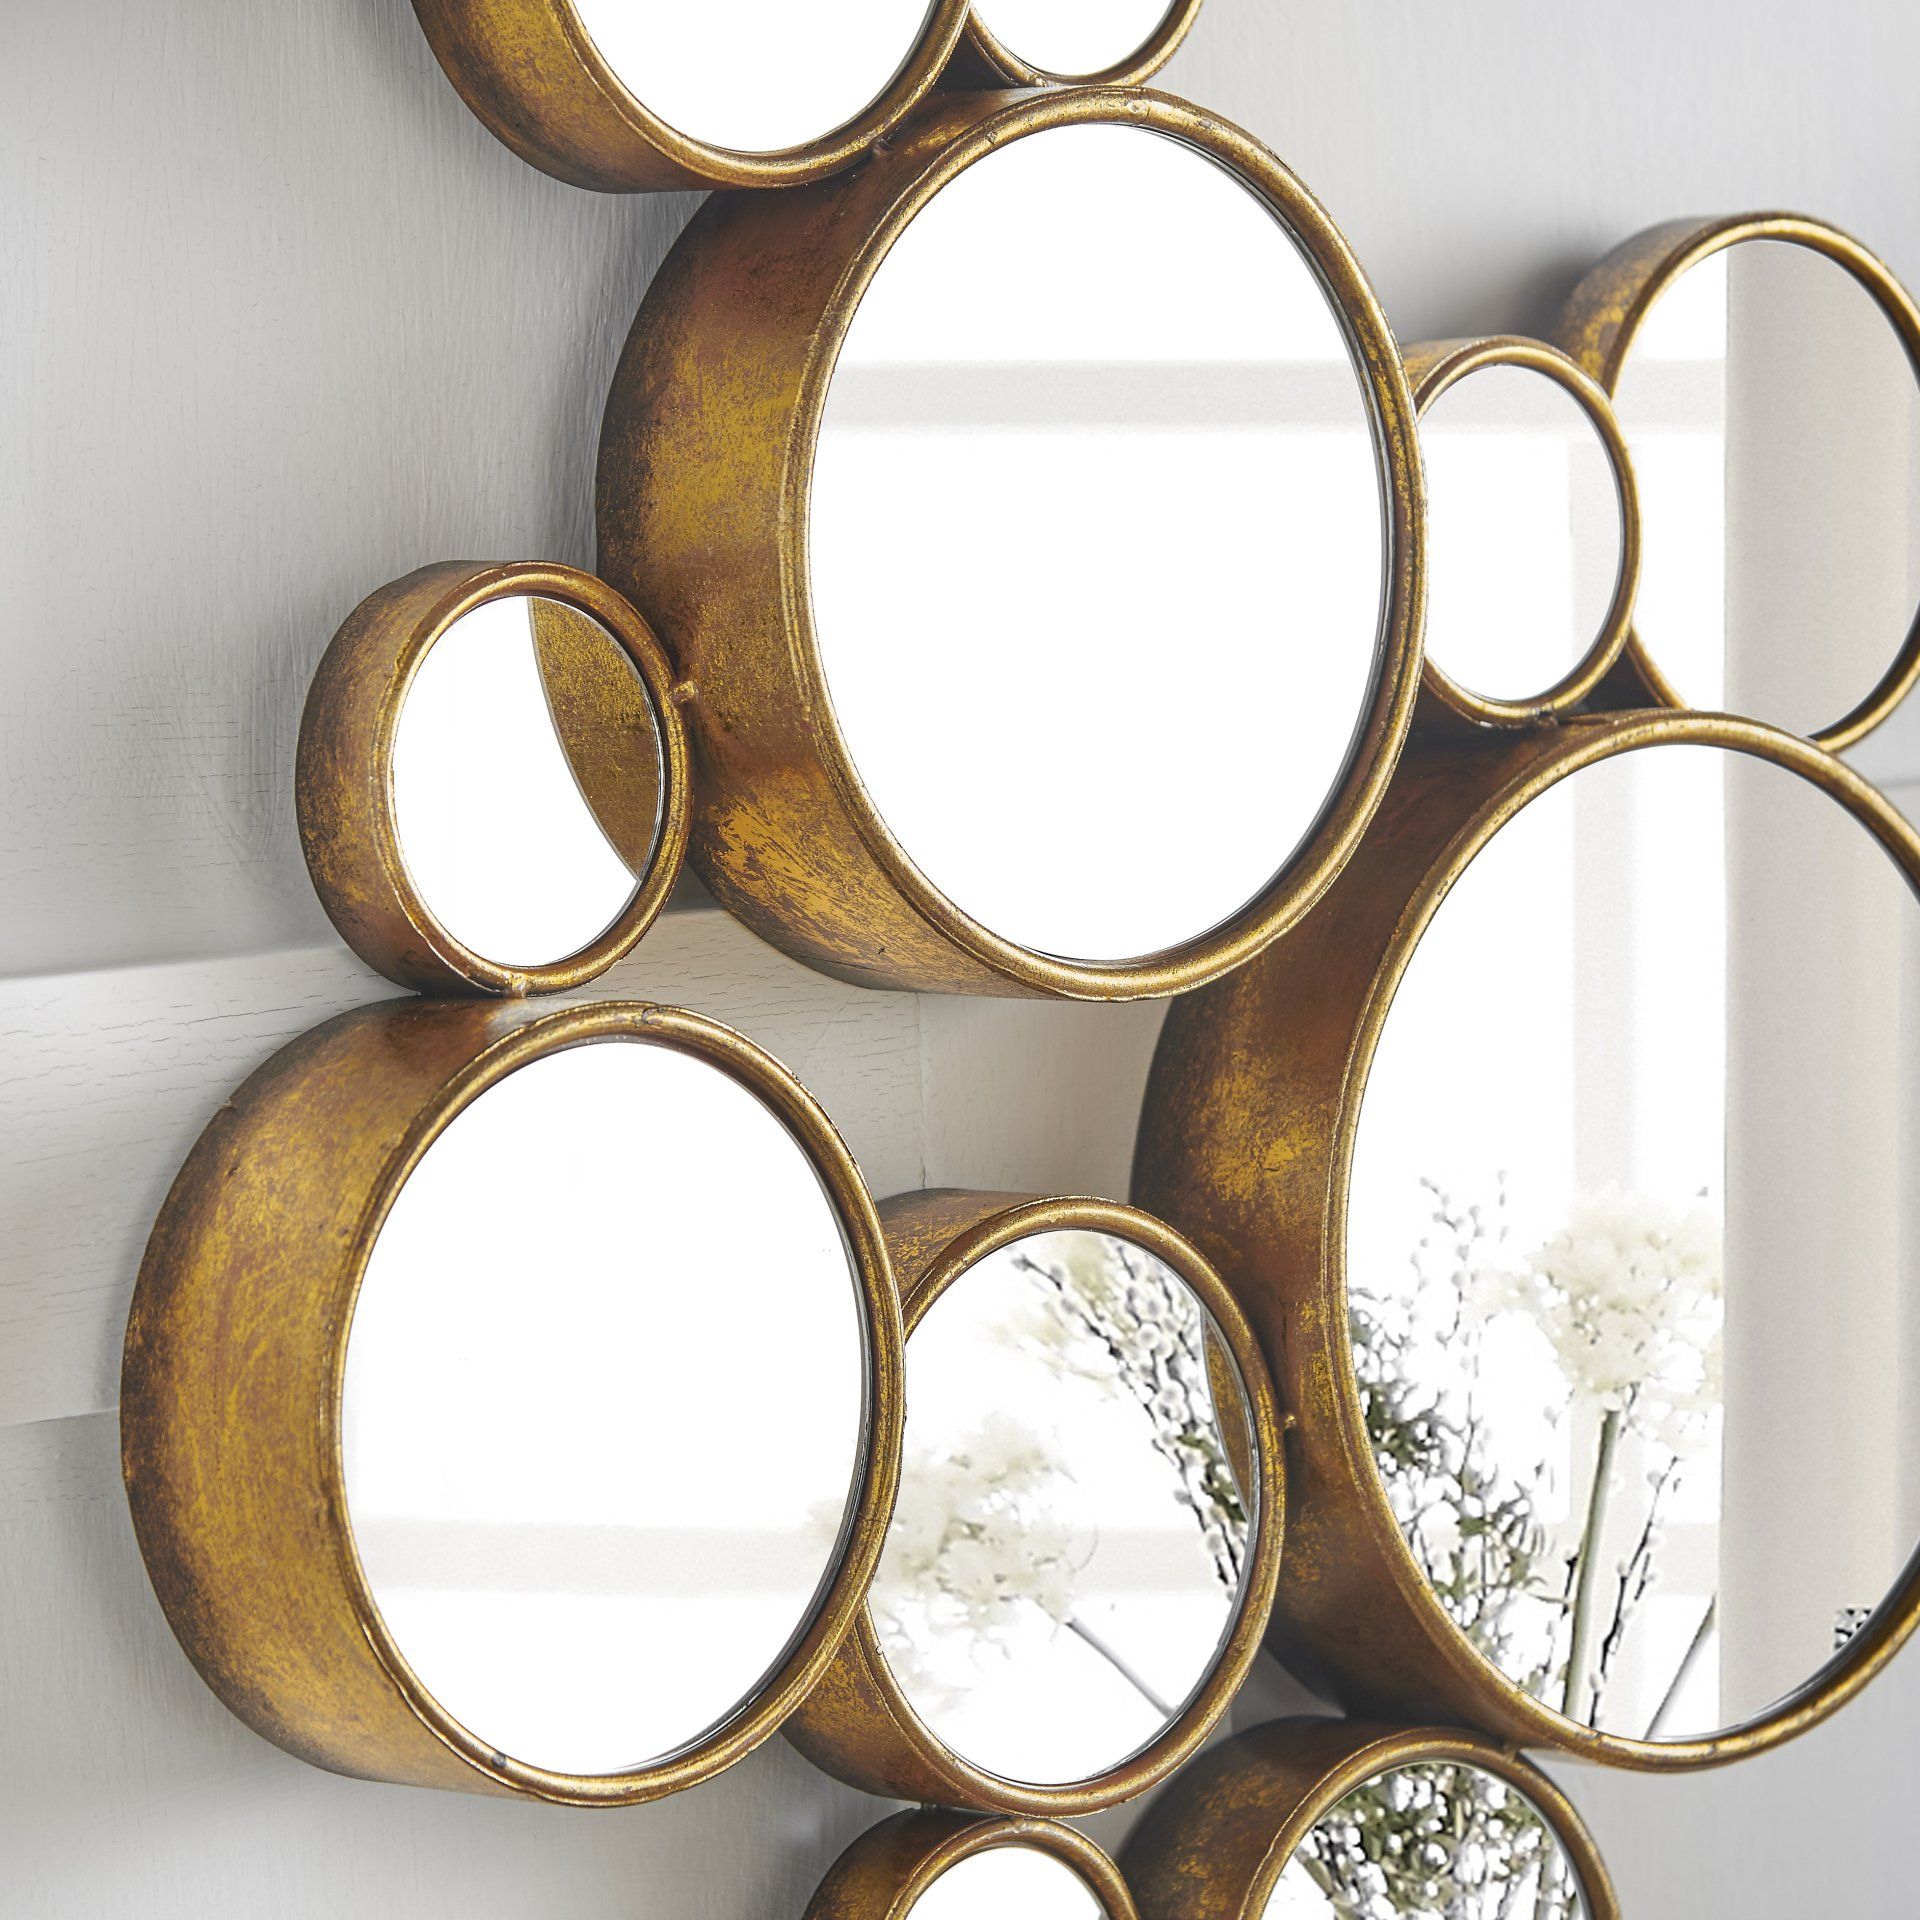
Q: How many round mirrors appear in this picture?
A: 11